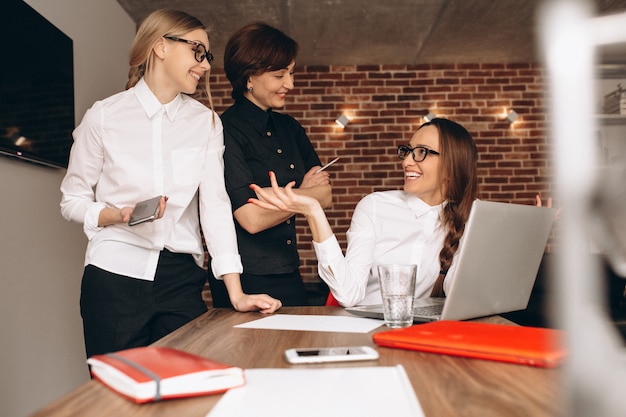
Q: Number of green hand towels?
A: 0